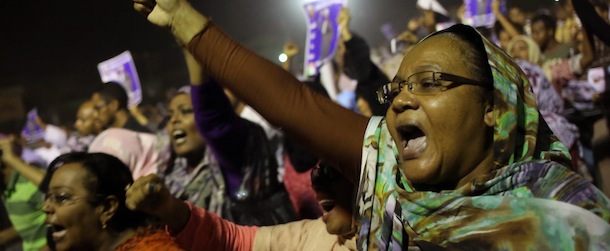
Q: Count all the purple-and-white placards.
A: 4